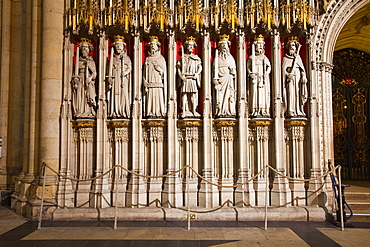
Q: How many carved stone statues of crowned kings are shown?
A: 7